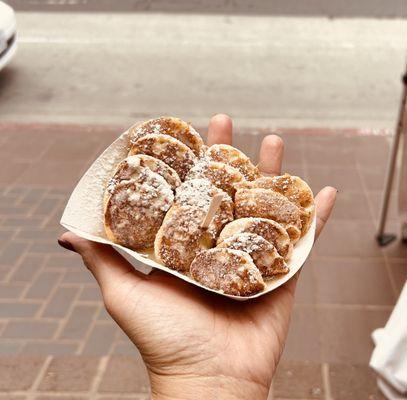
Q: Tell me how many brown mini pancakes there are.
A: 13